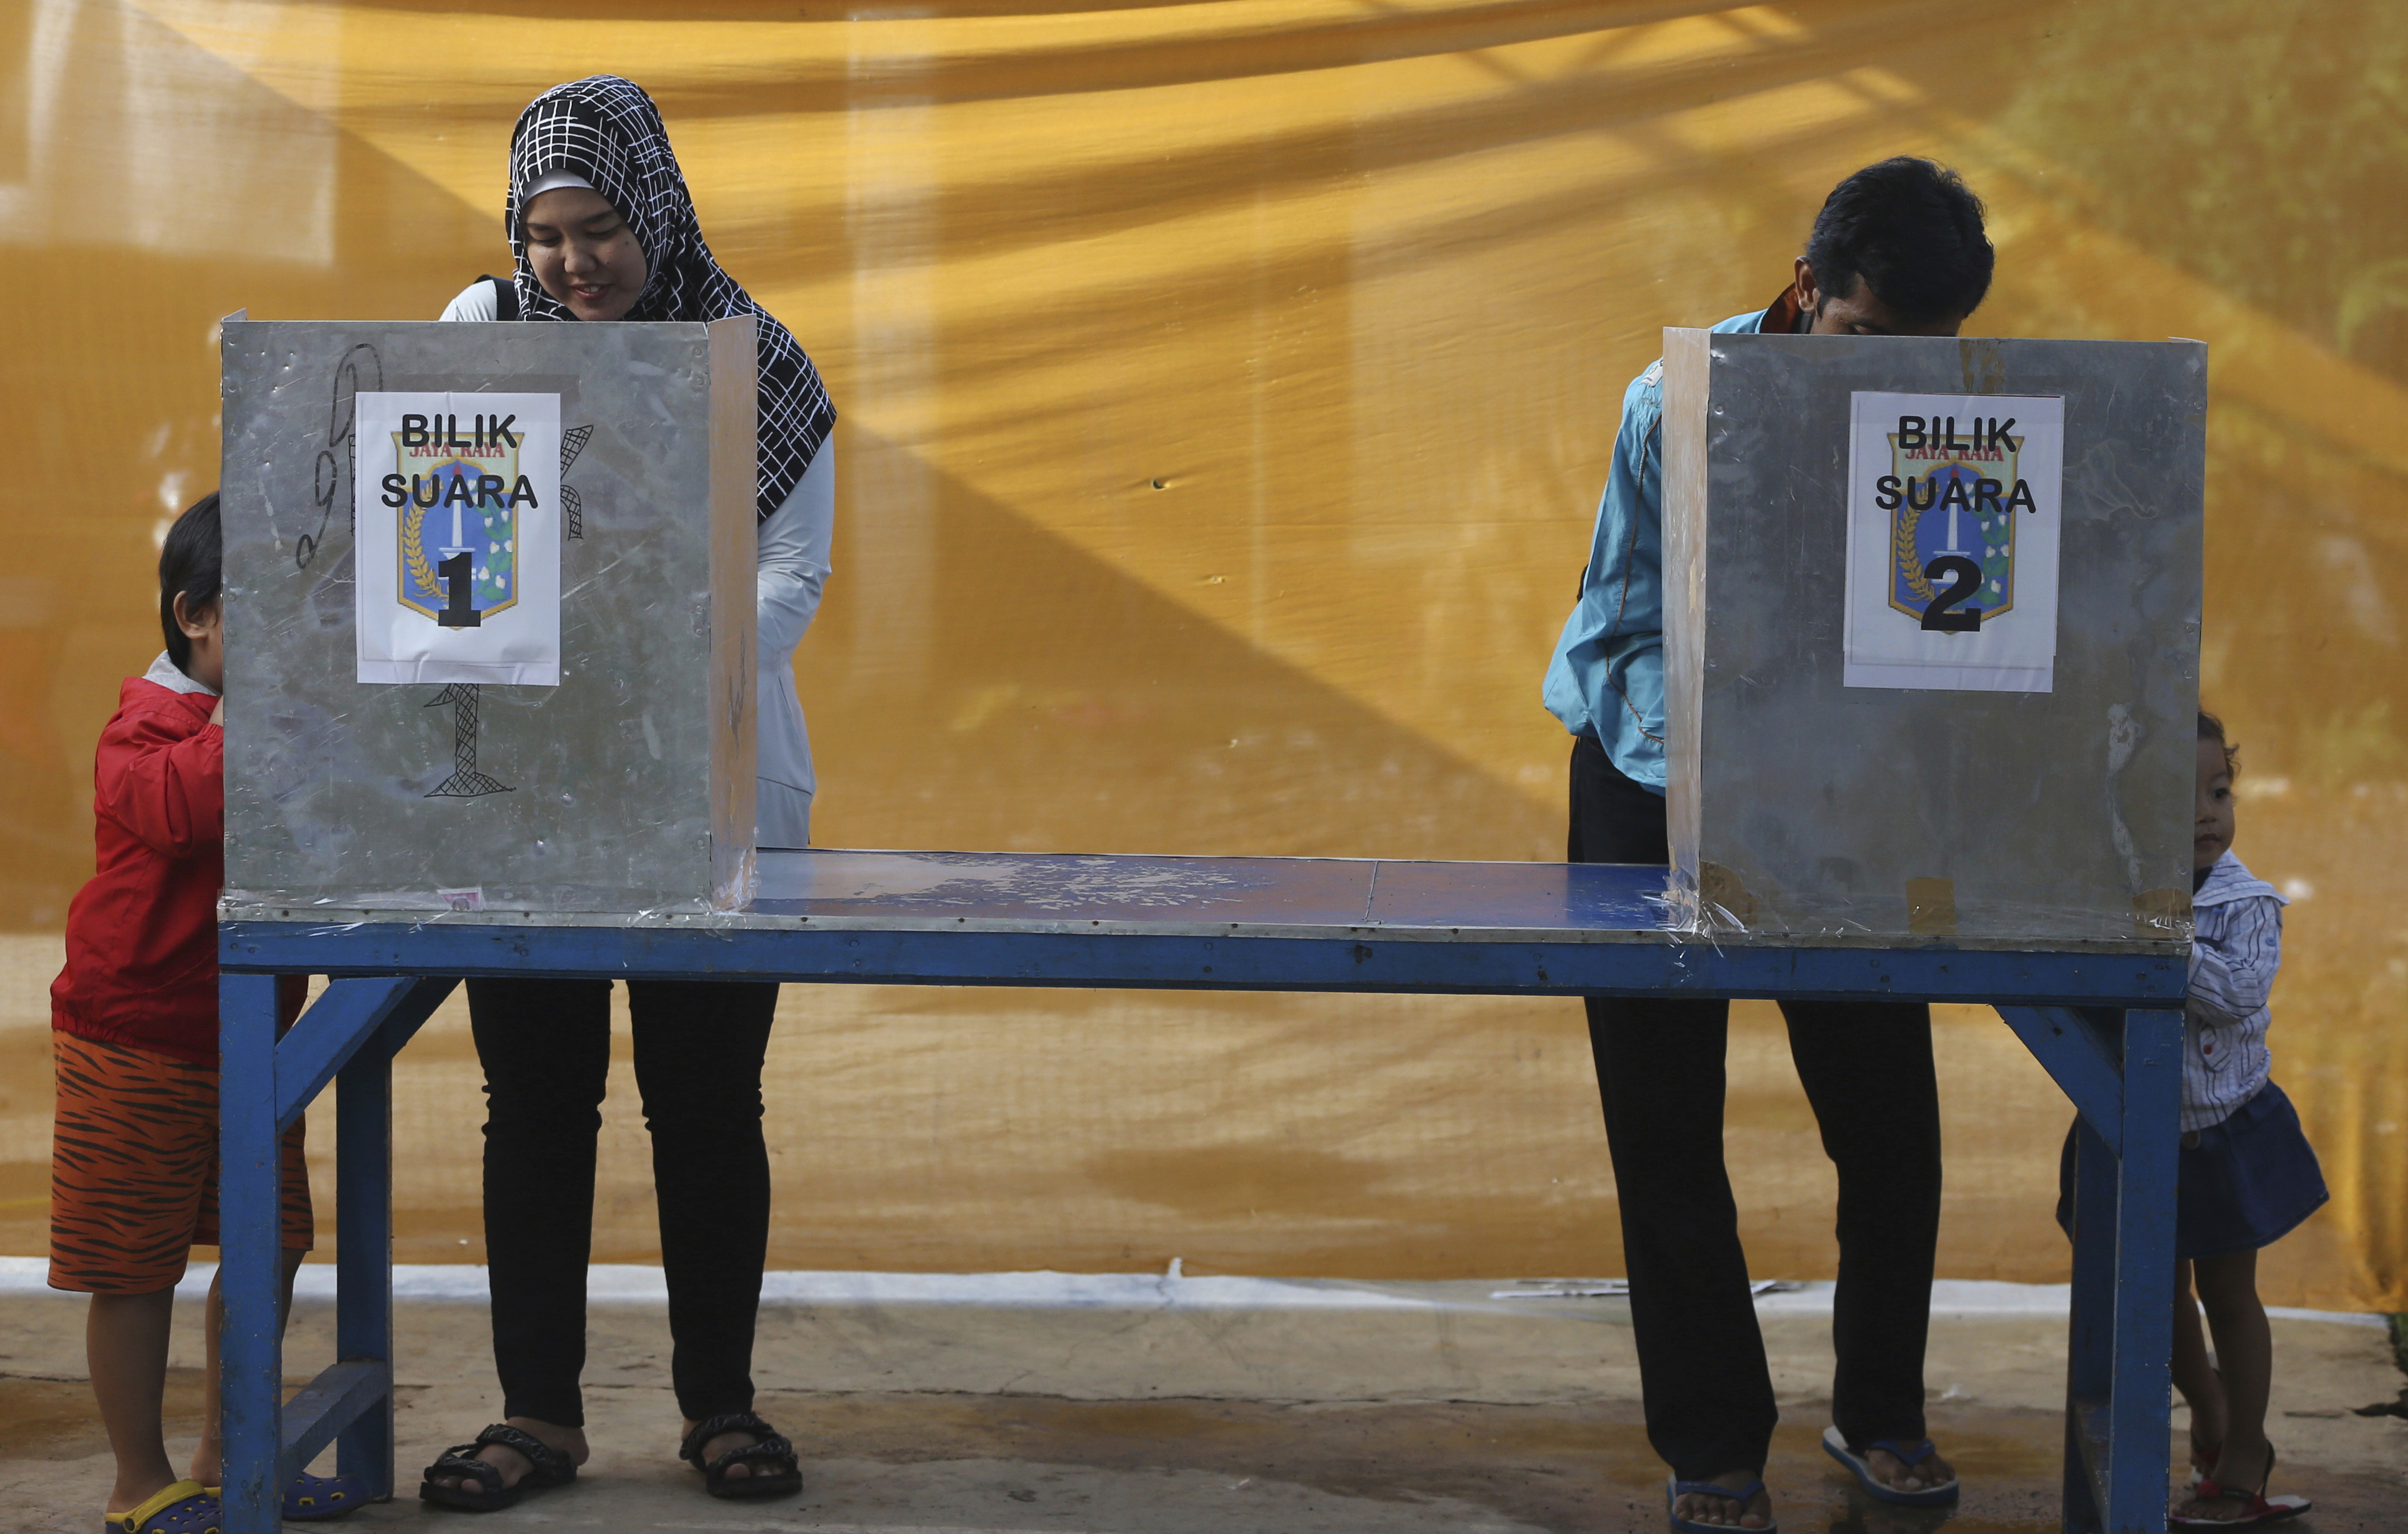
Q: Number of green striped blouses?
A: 0